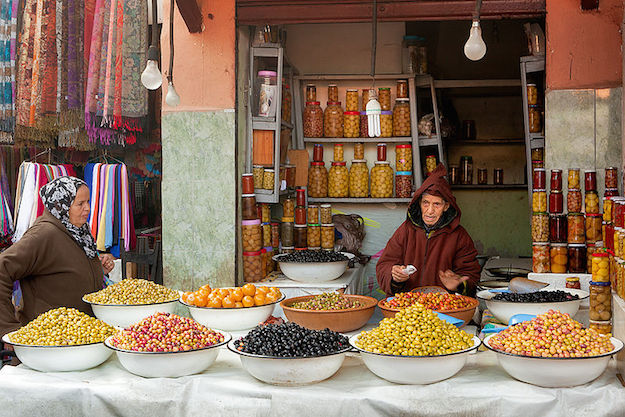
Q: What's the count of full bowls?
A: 11